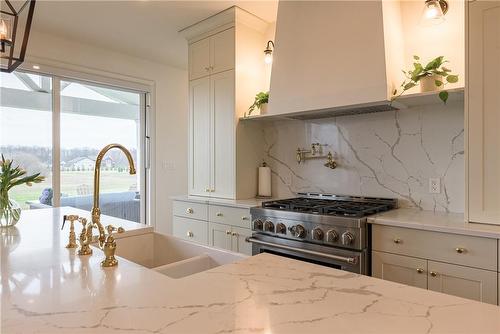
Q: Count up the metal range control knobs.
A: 7